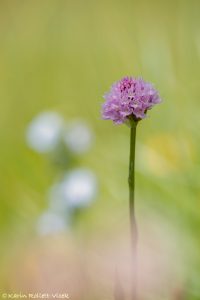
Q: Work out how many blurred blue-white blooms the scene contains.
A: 4